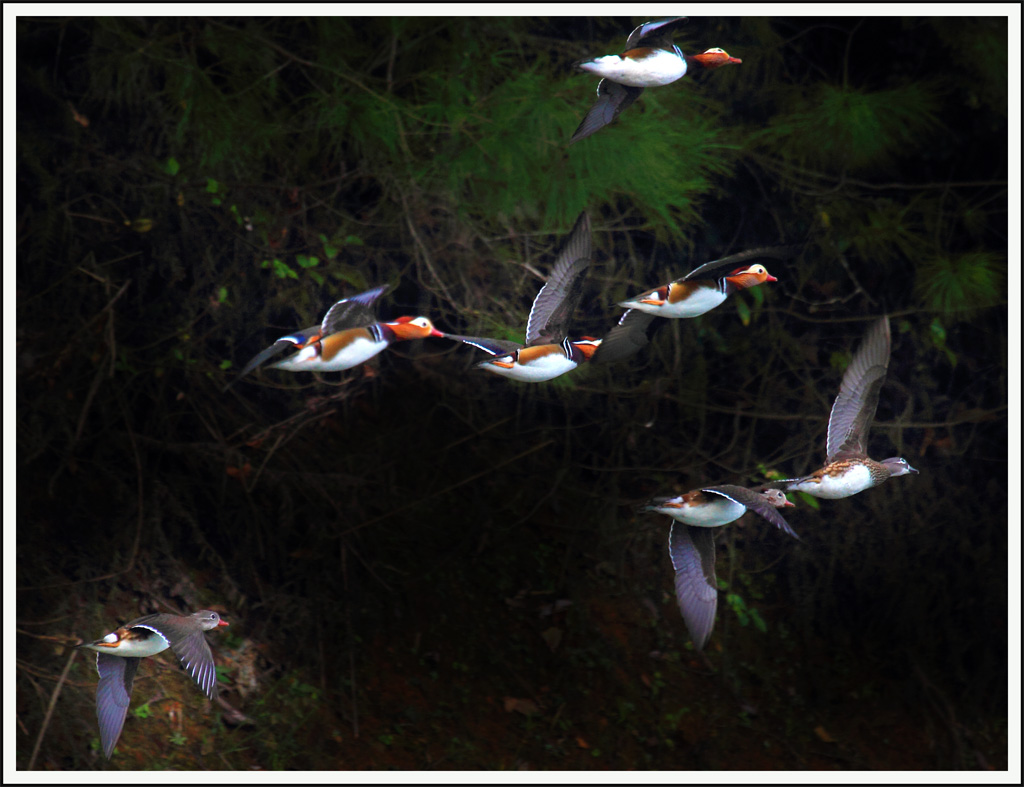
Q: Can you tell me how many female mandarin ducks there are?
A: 3